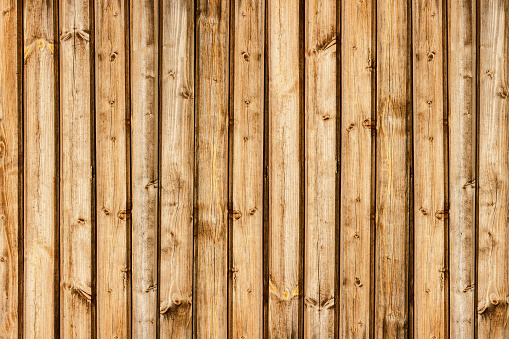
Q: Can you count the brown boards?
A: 15